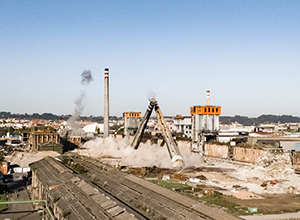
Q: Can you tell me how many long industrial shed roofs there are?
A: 2